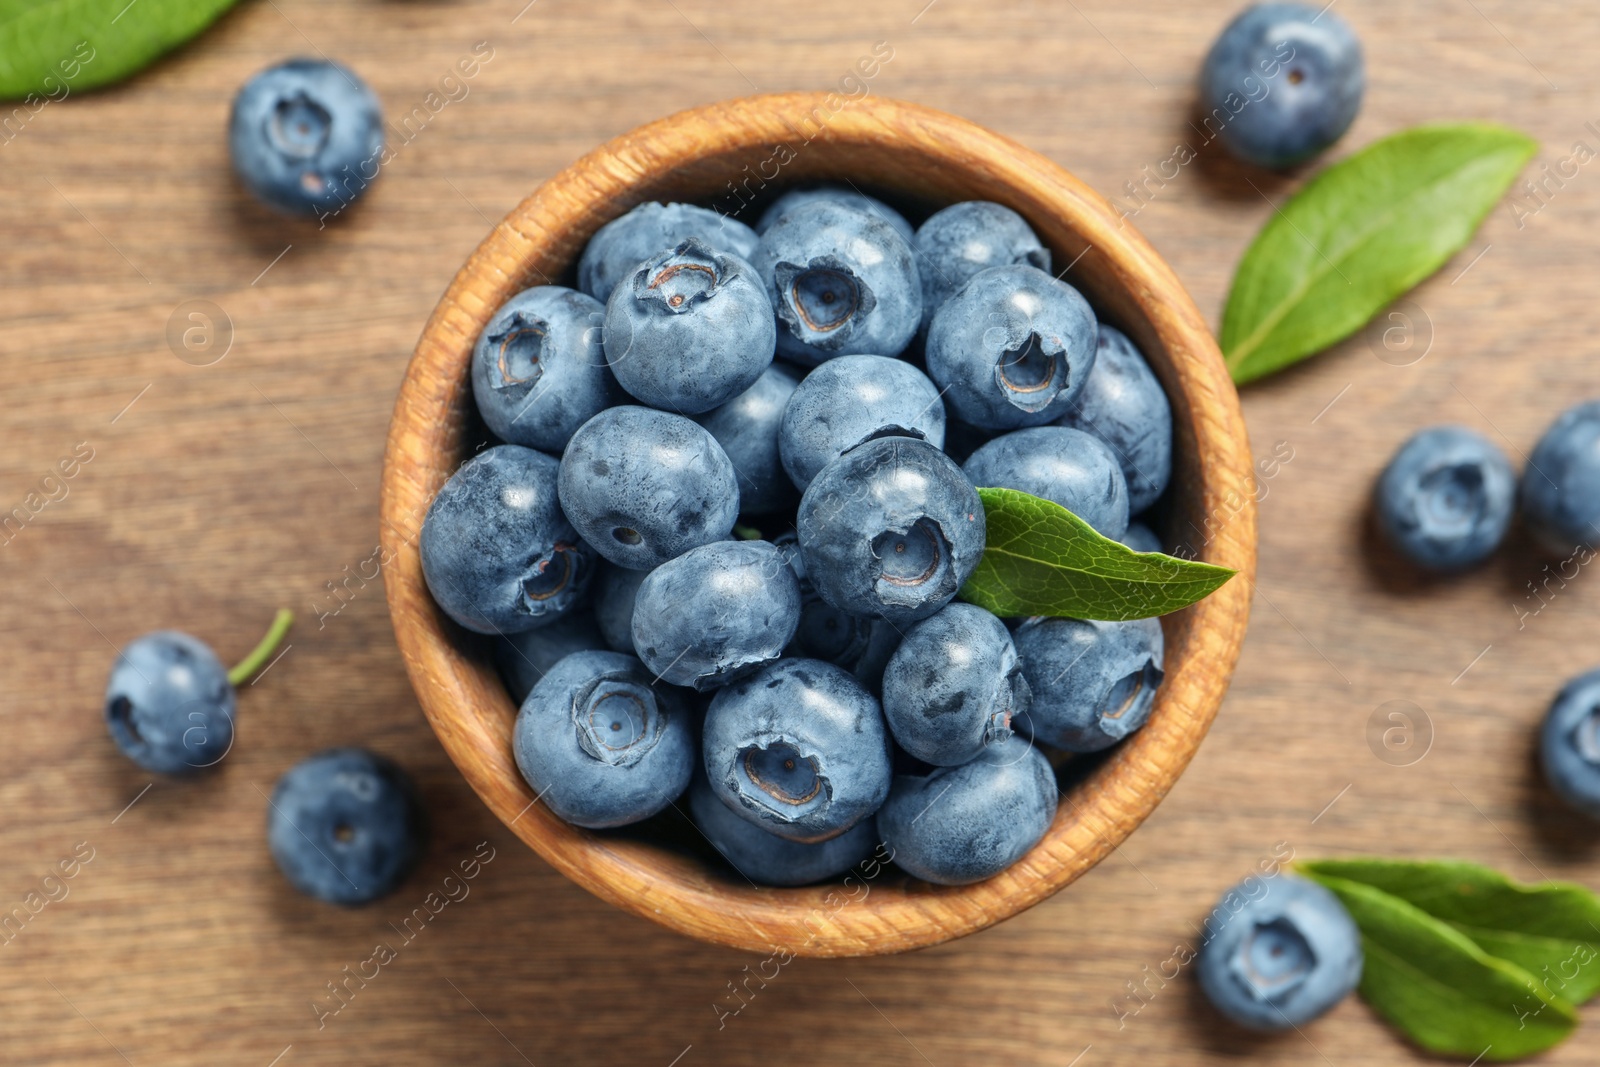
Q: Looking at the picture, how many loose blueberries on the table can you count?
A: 8